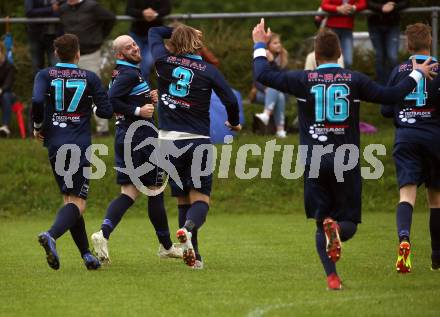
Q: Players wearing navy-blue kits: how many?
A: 5